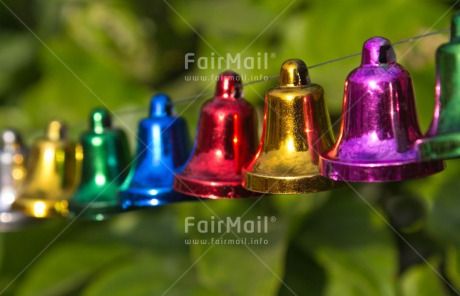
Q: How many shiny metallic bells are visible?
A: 8